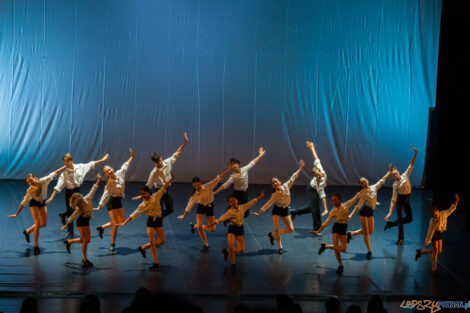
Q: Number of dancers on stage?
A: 15